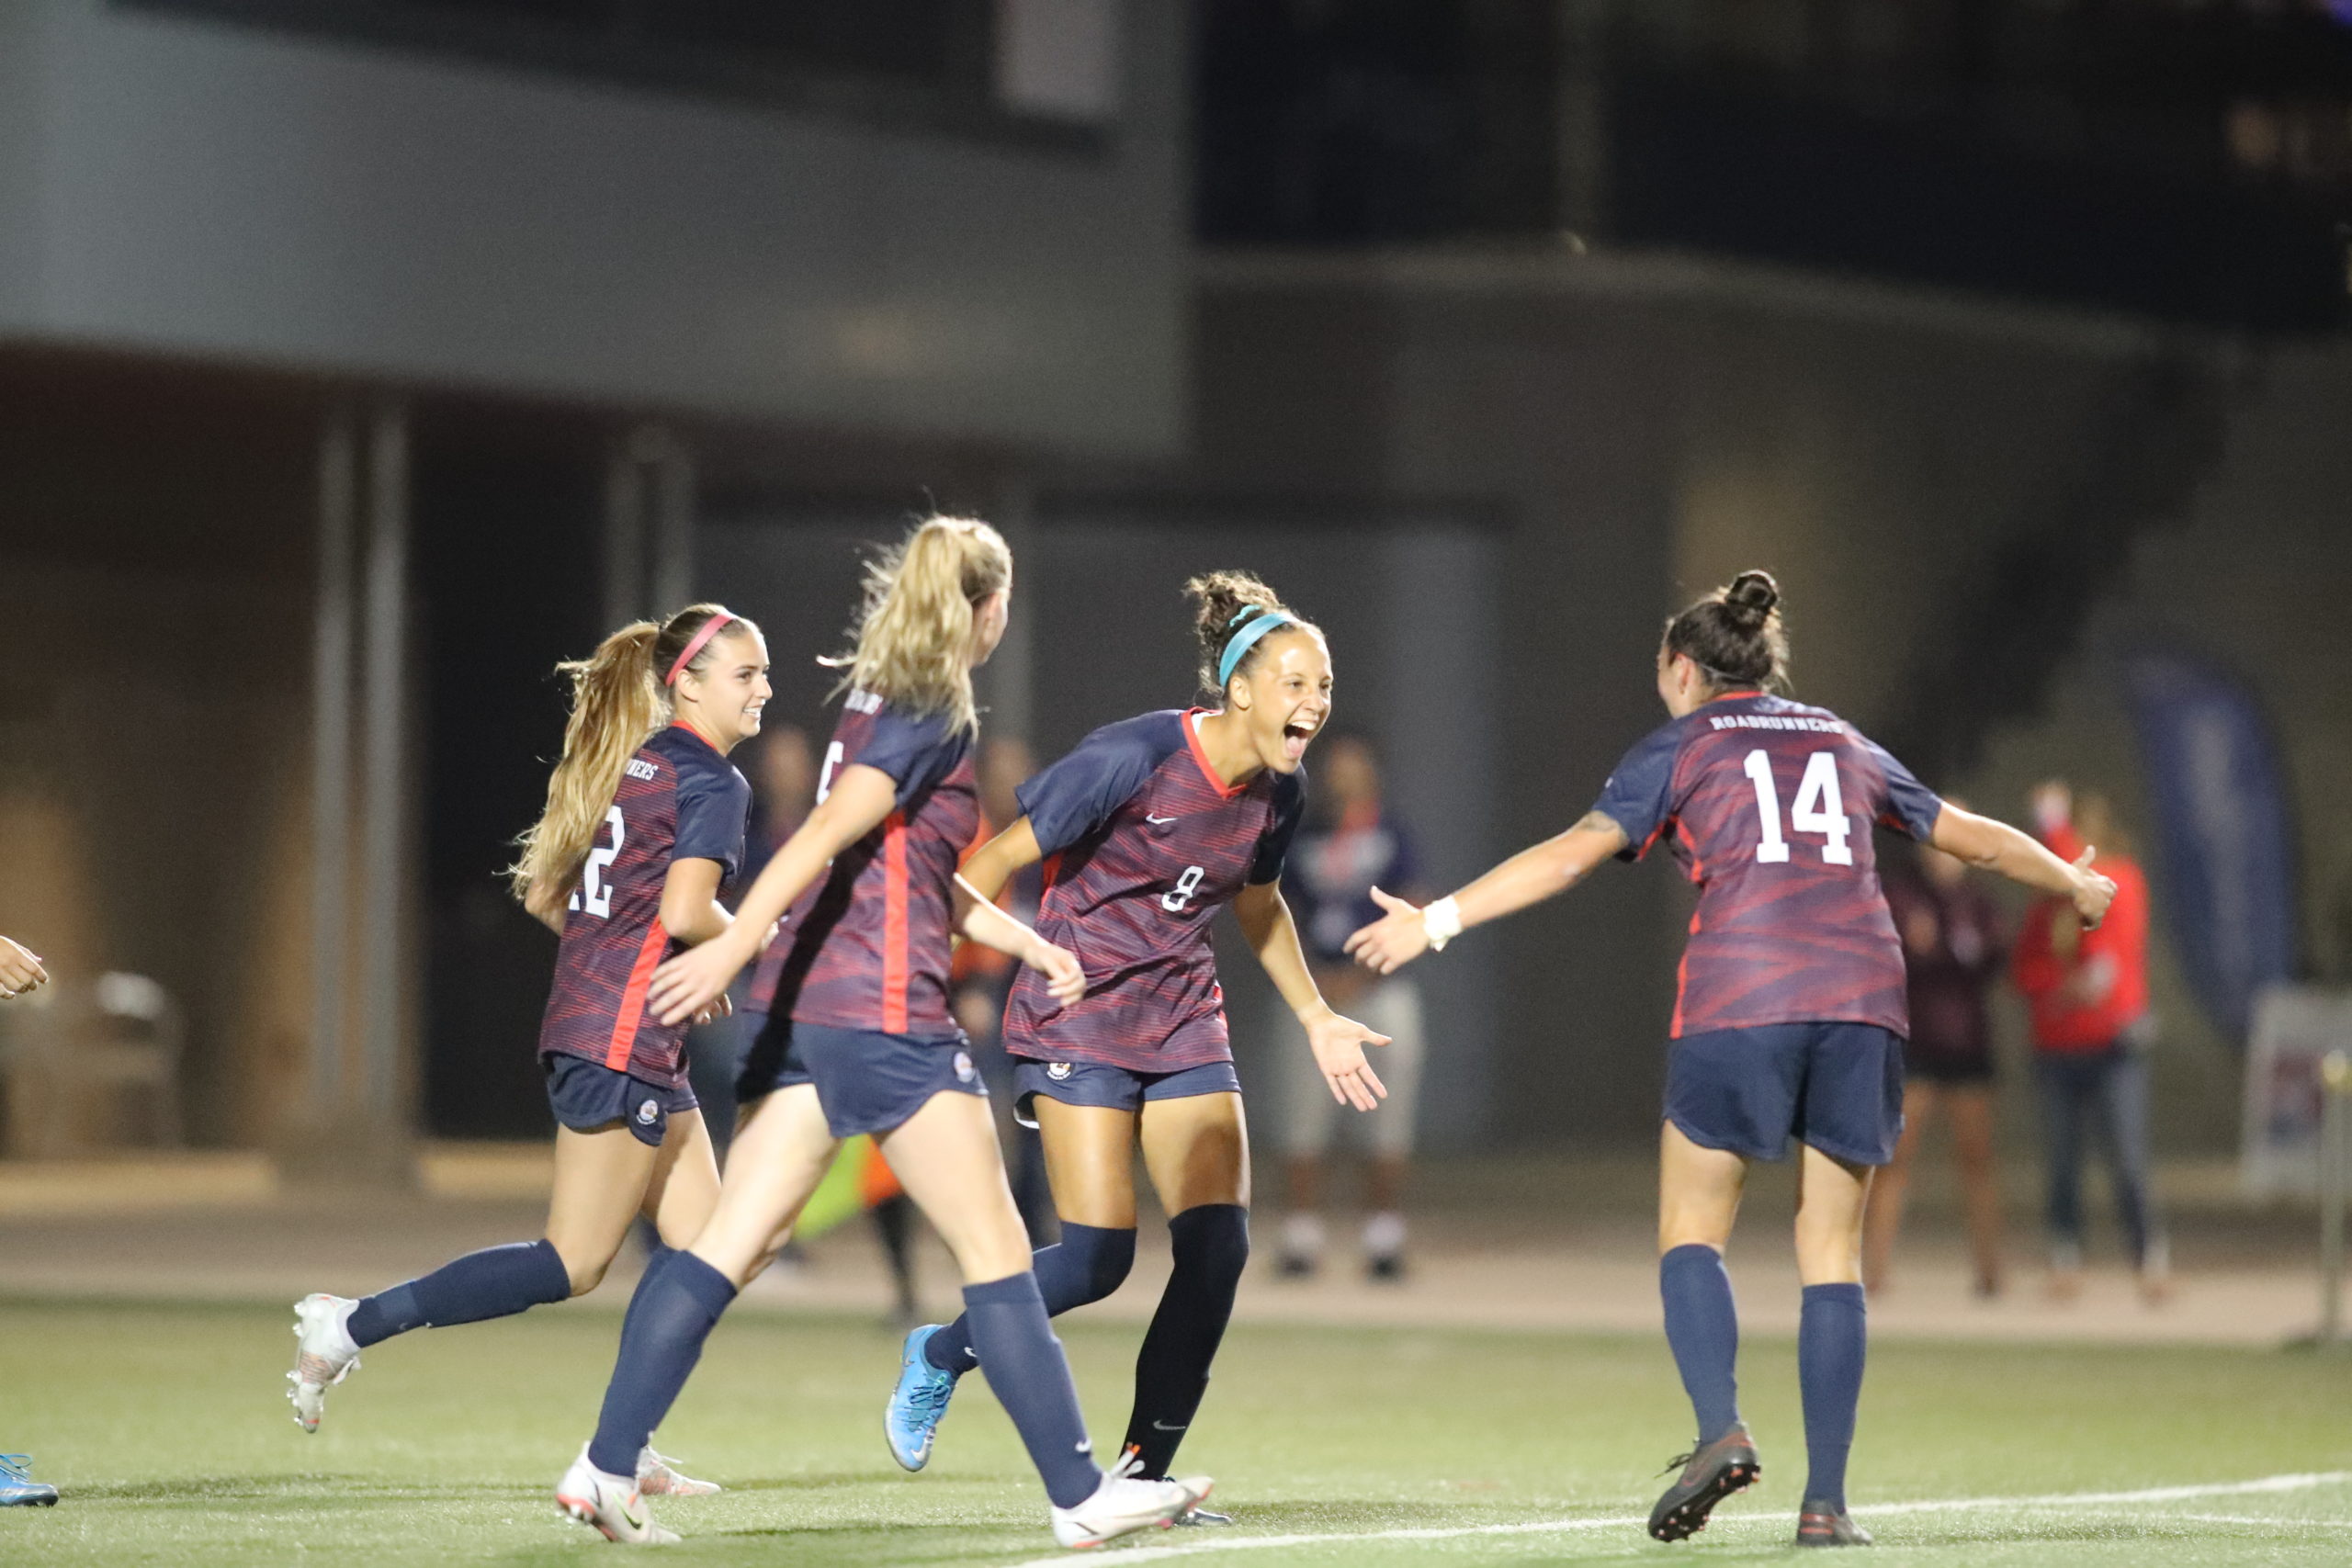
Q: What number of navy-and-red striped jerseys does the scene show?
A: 4